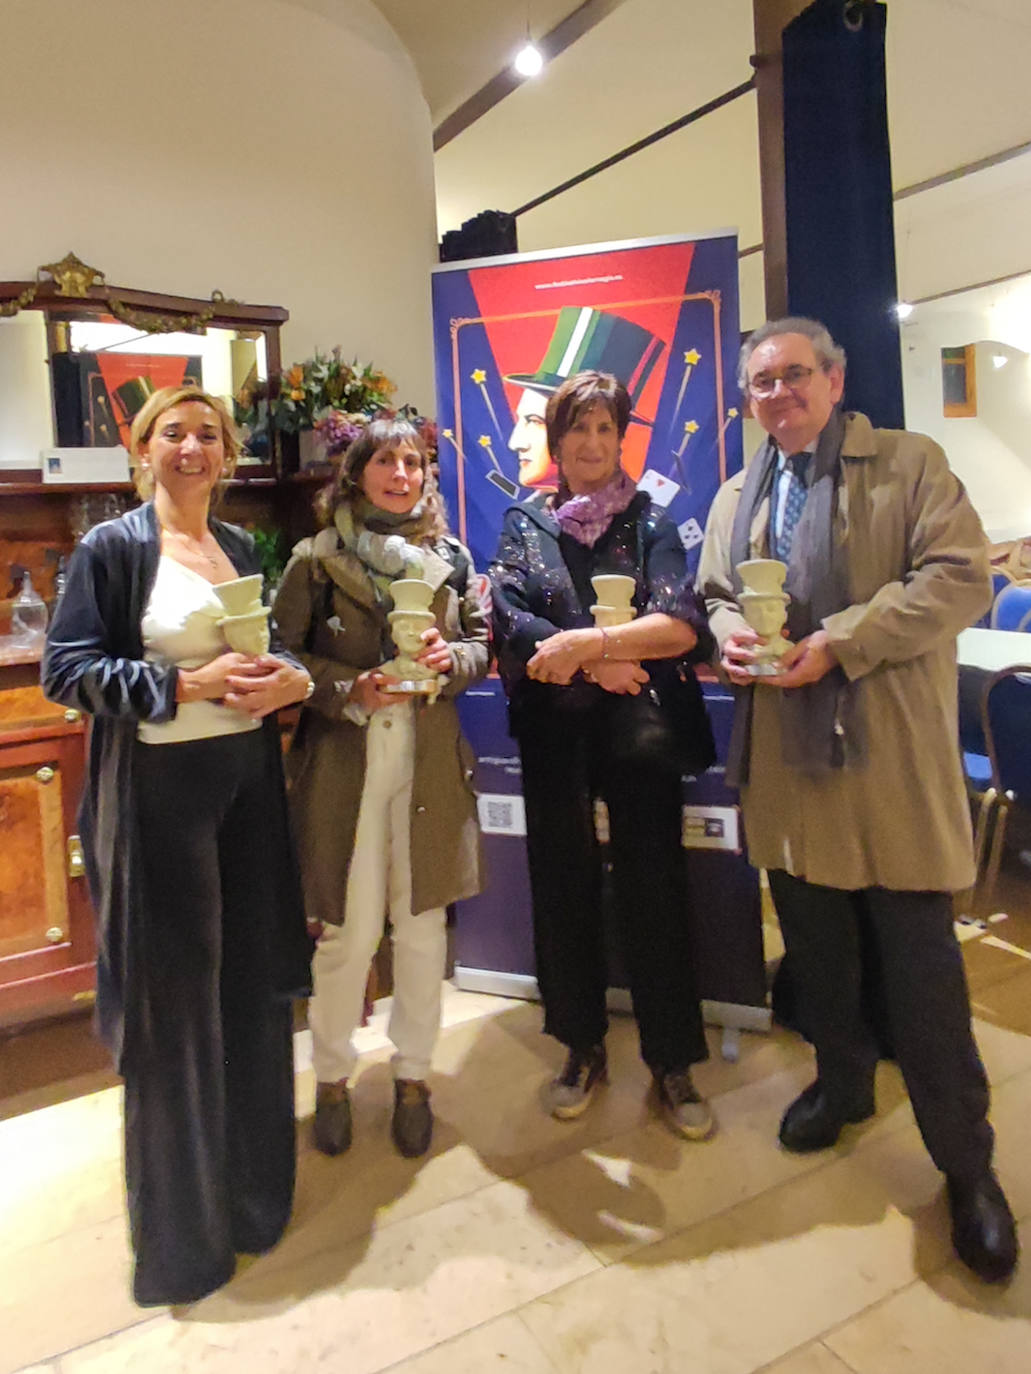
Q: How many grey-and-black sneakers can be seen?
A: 2